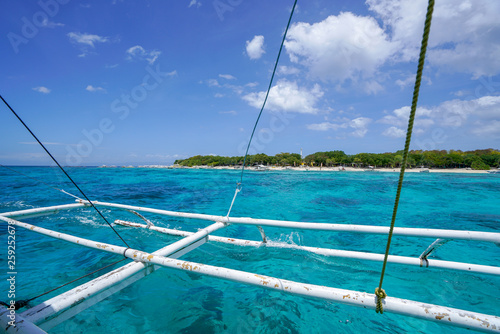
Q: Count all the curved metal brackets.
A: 3